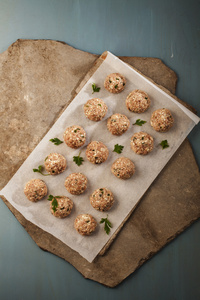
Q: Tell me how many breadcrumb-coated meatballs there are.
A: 15